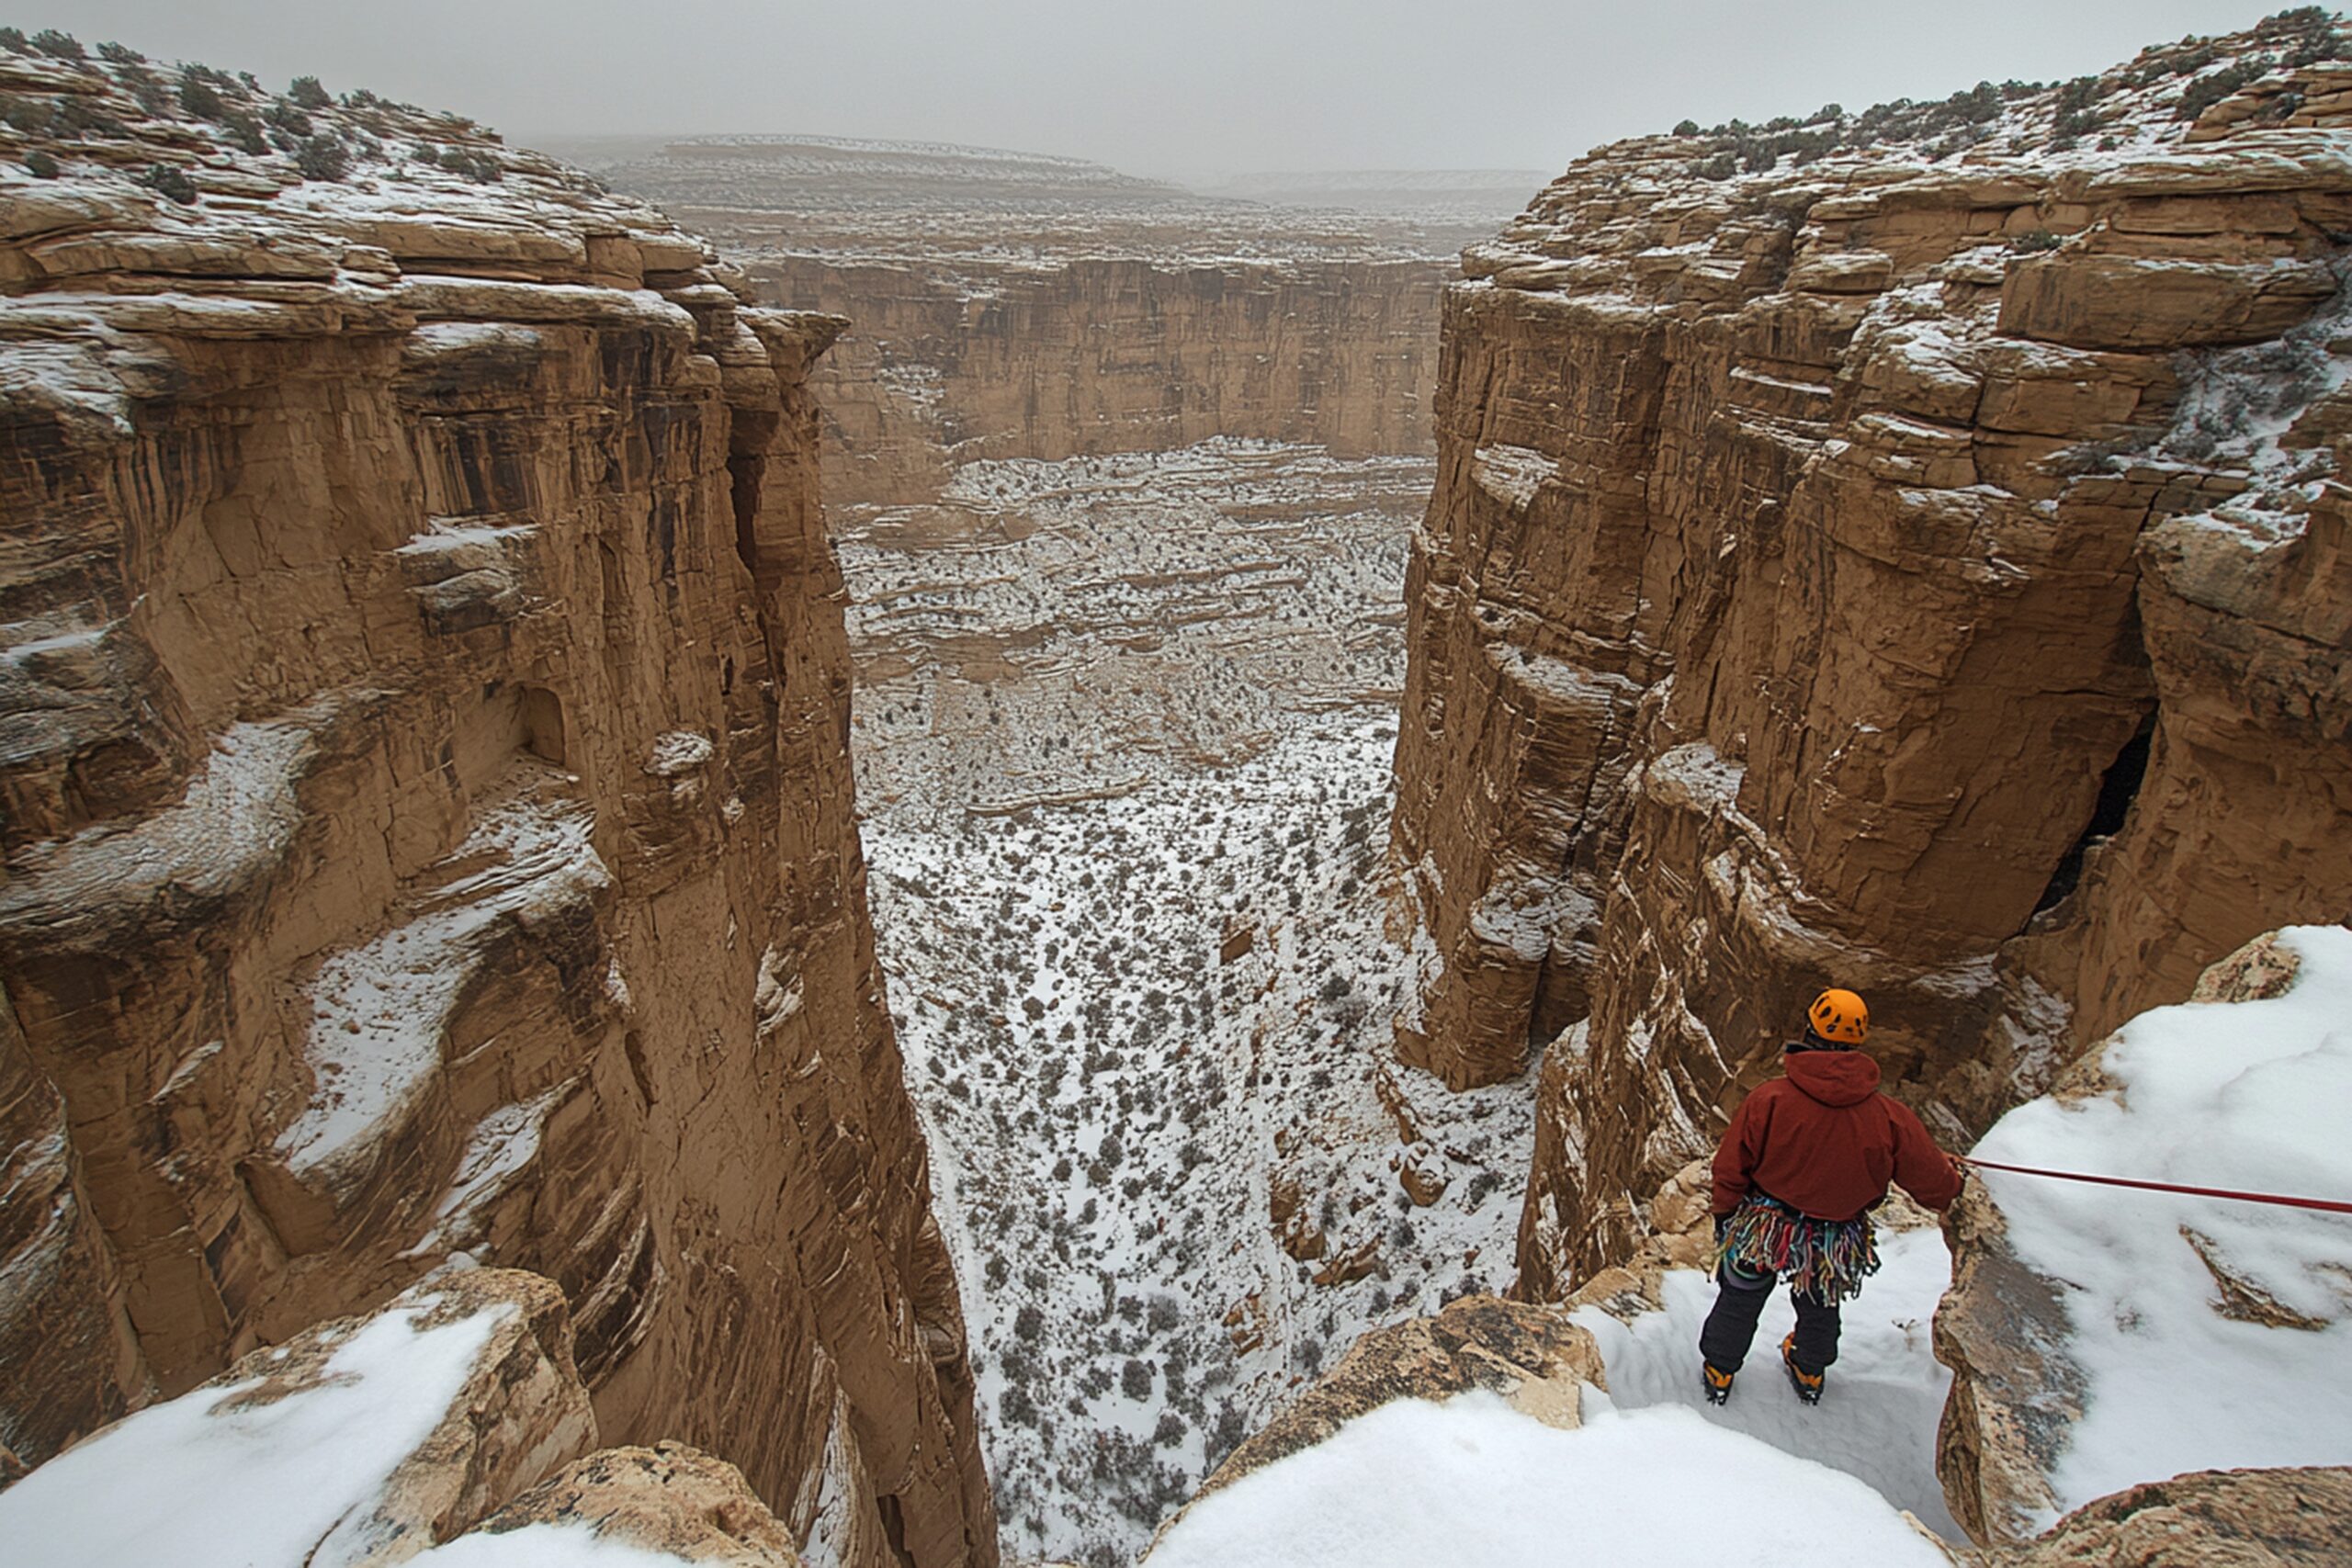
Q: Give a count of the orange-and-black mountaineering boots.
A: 2